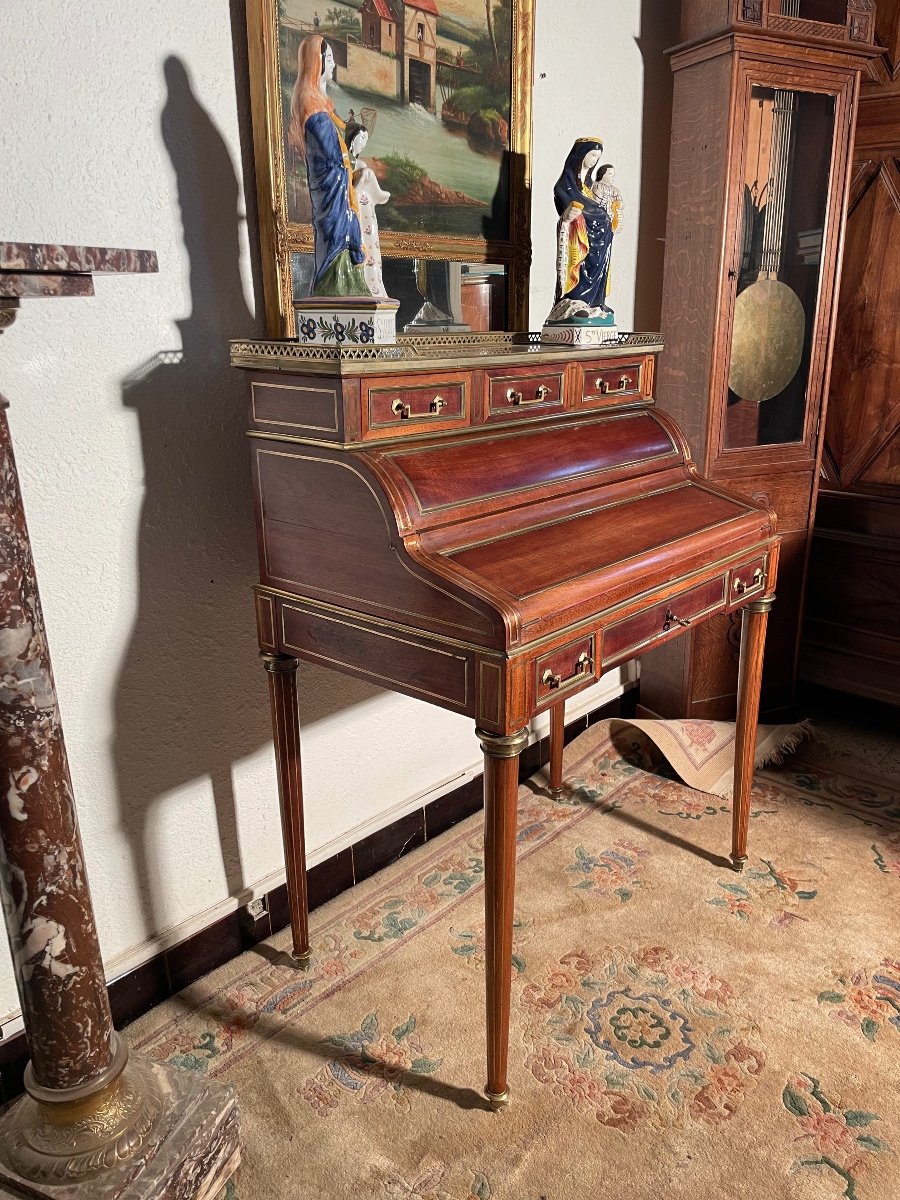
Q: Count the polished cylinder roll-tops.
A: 1